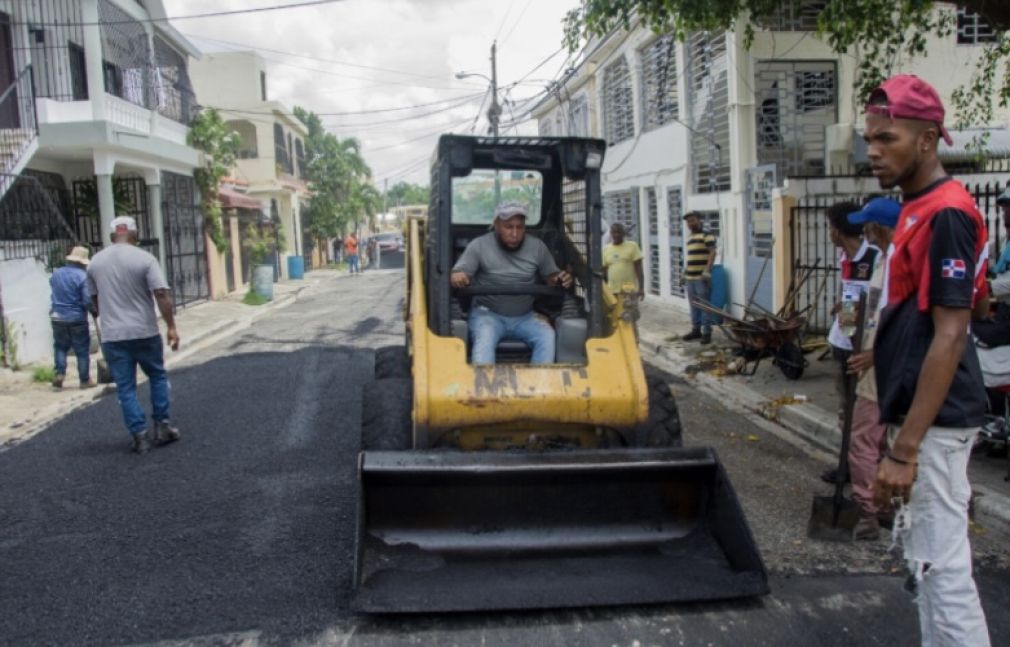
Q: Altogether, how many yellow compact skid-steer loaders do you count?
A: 1